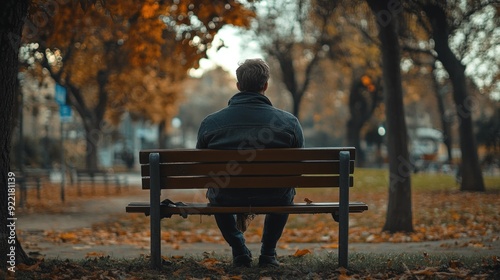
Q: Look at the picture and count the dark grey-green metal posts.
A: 2